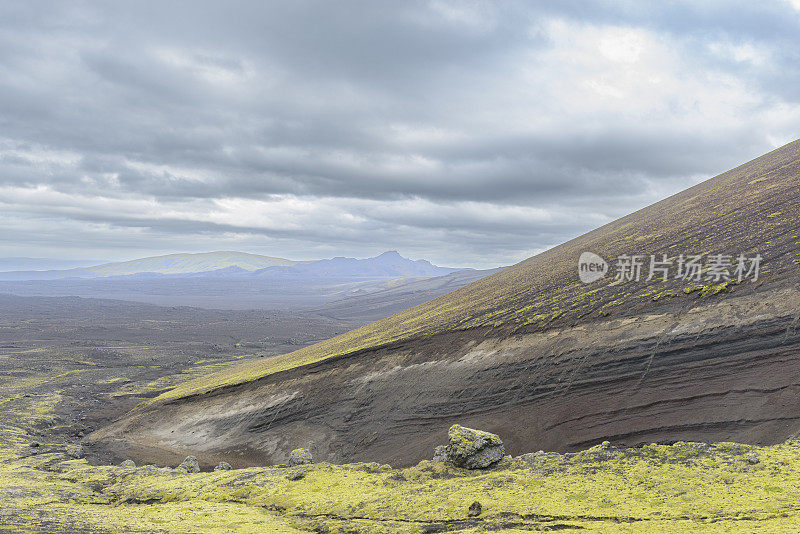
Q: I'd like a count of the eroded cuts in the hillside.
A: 1